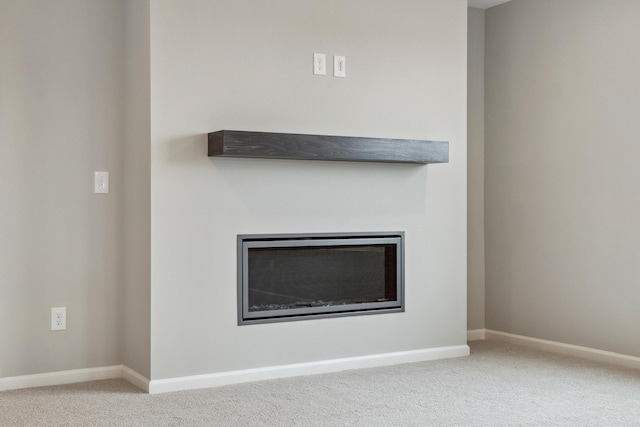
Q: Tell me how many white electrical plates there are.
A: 4